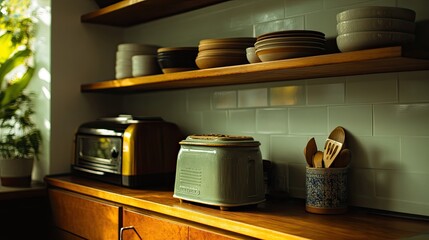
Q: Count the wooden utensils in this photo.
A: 5